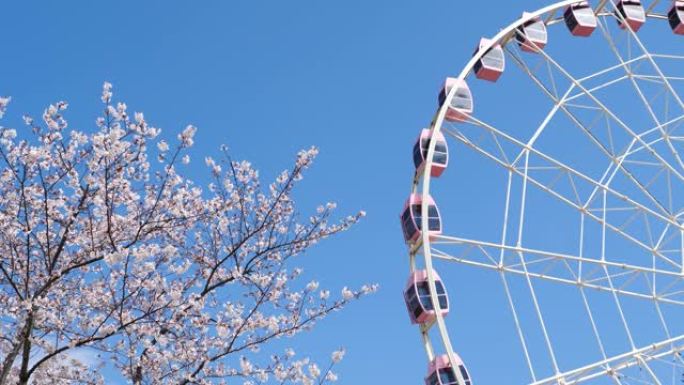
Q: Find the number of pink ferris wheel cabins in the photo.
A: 10